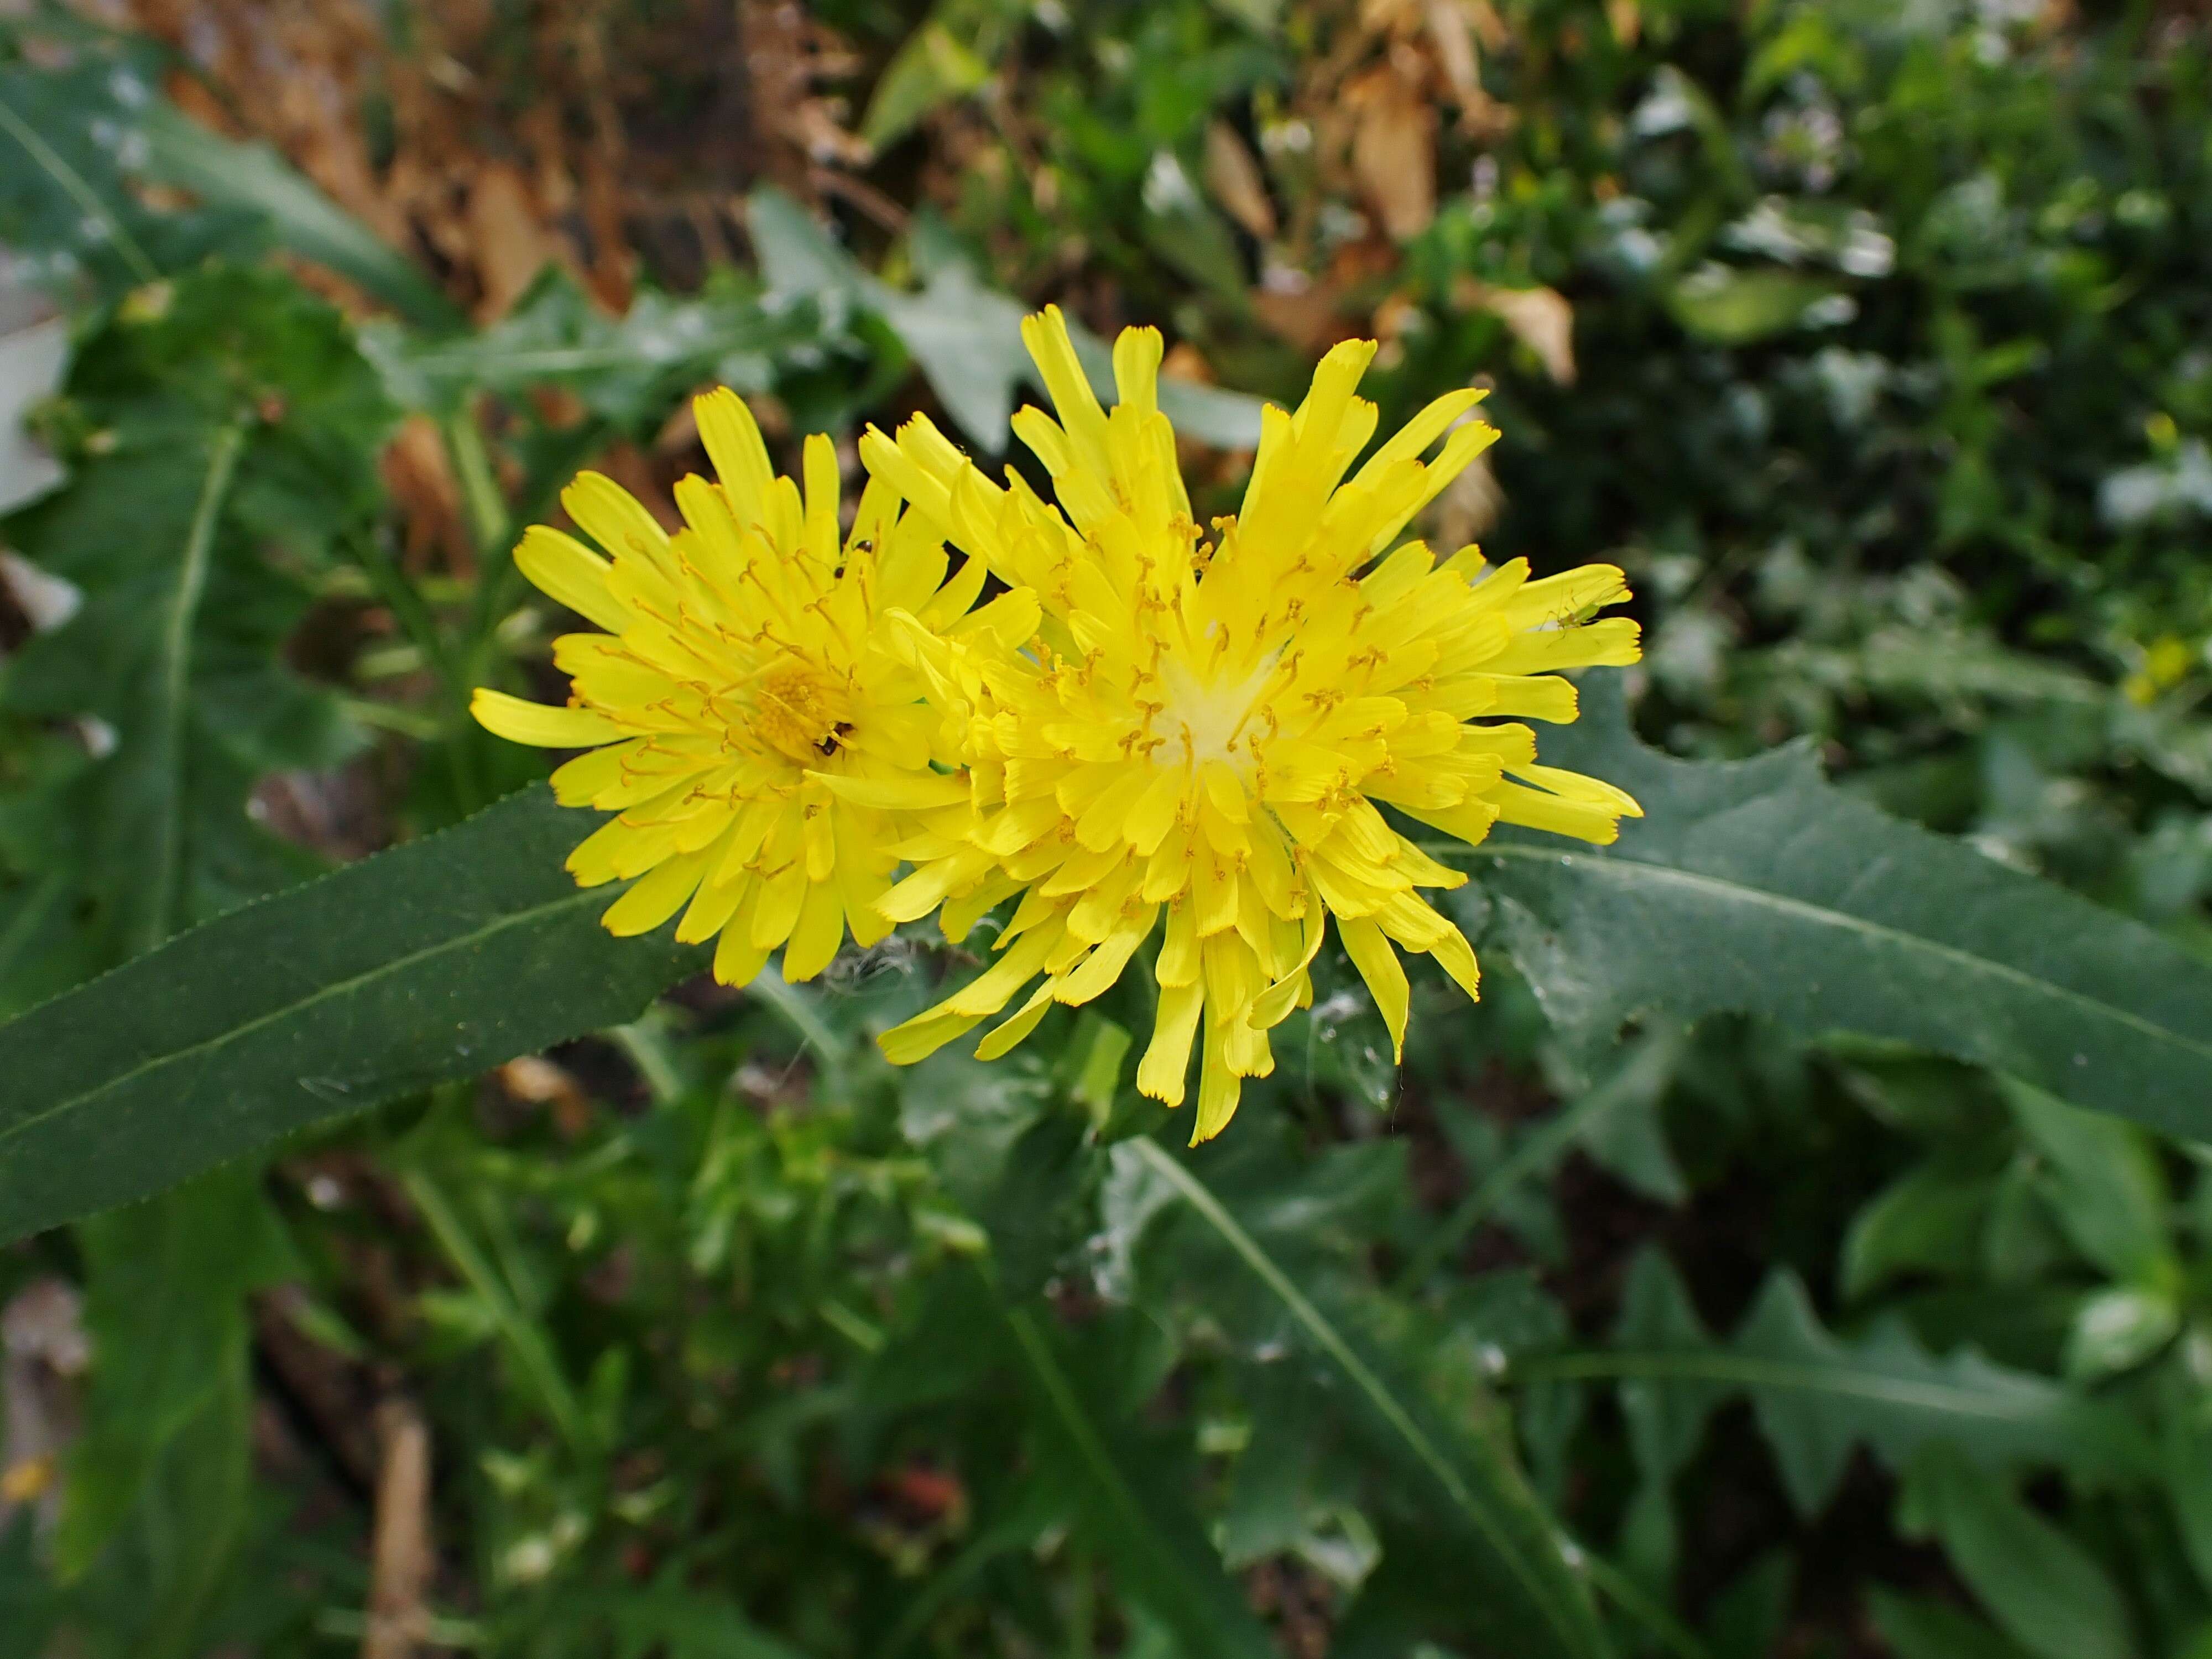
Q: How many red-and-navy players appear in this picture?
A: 0